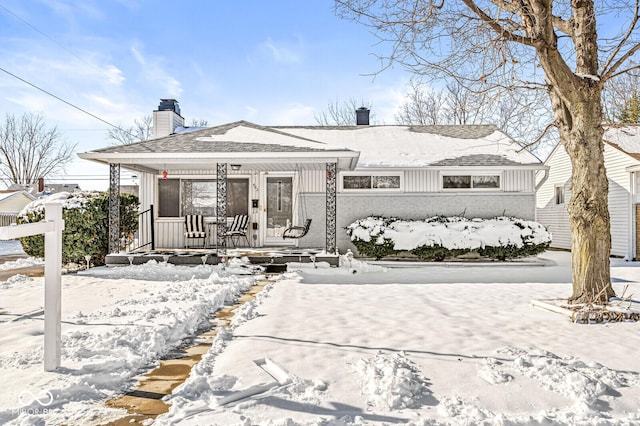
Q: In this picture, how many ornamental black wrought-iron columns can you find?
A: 3